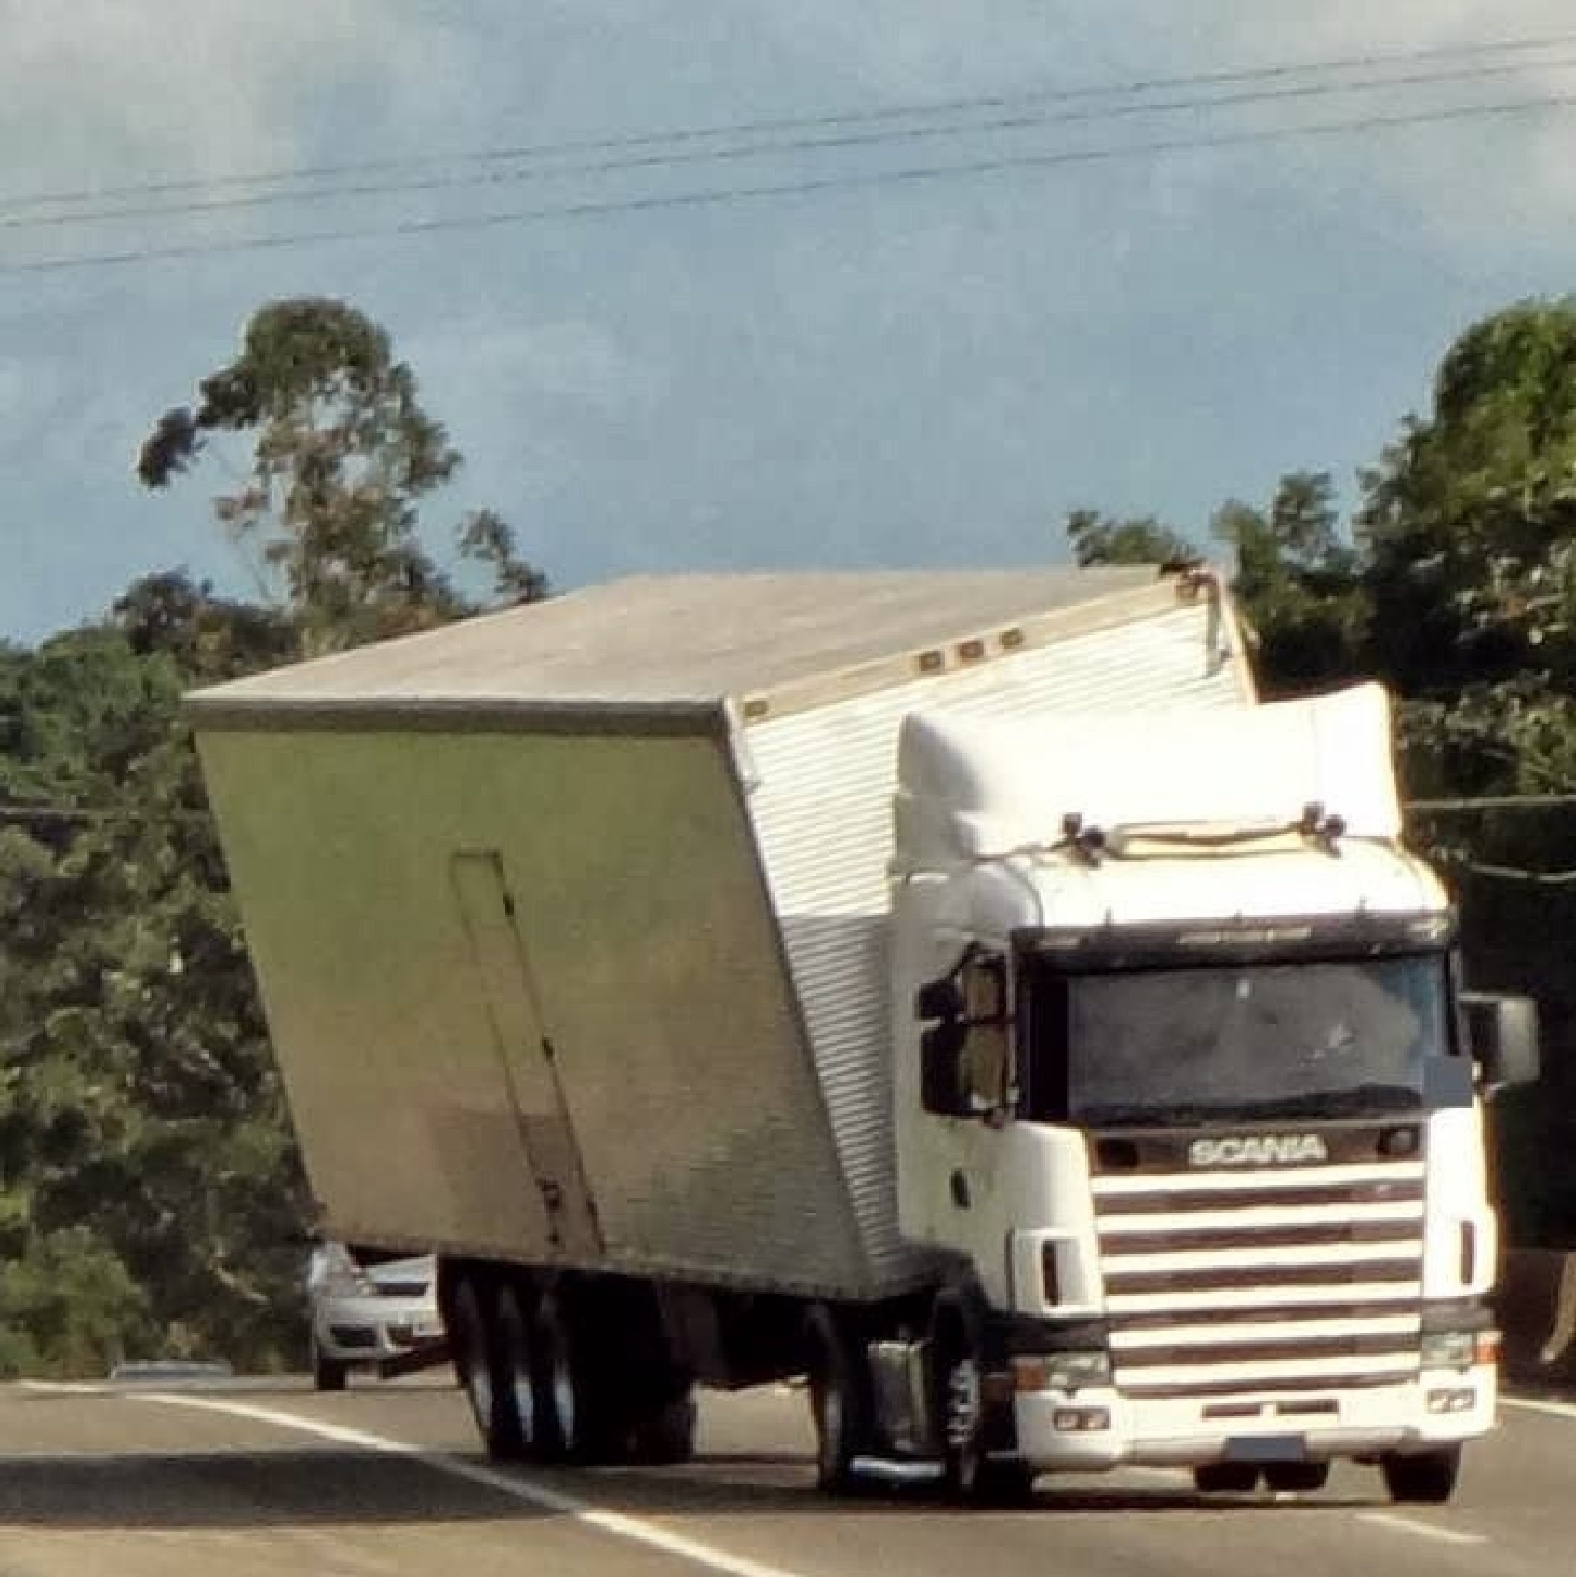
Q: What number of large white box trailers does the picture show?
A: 1